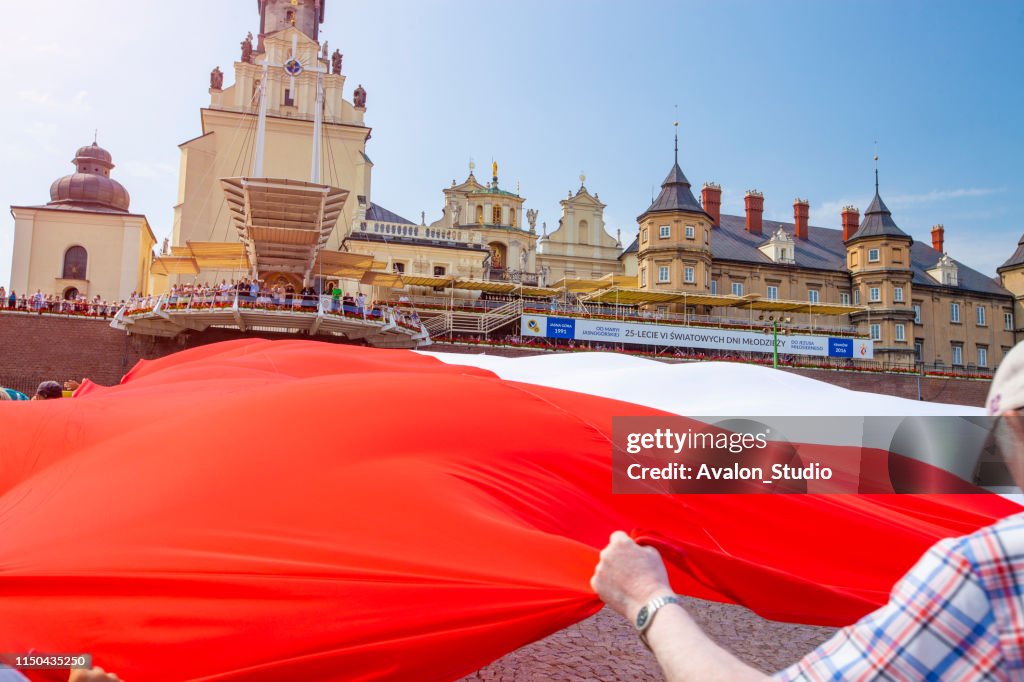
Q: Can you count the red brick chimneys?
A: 5